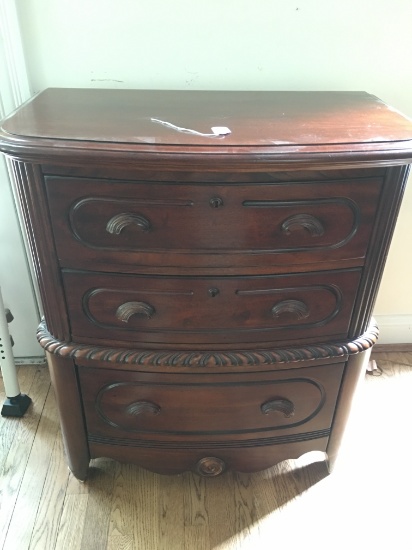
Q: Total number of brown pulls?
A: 6